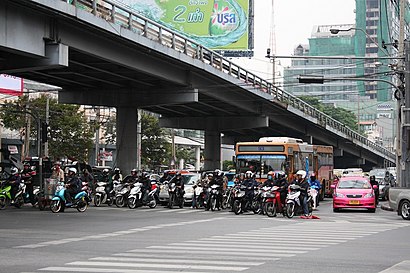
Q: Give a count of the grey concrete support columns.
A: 2